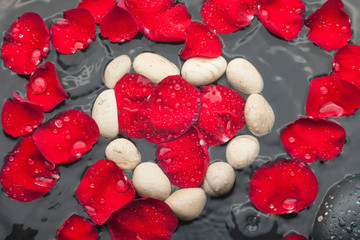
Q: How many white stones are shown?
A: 11